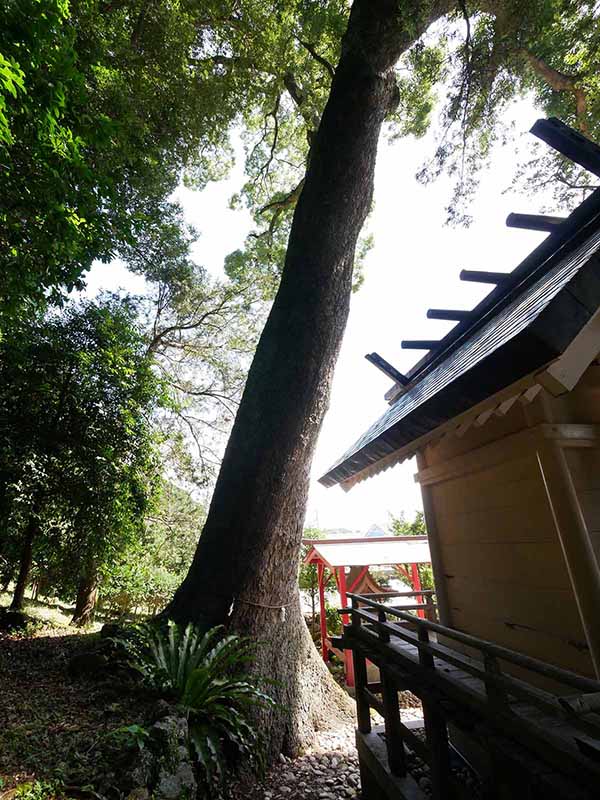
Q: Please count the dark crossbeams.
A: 6